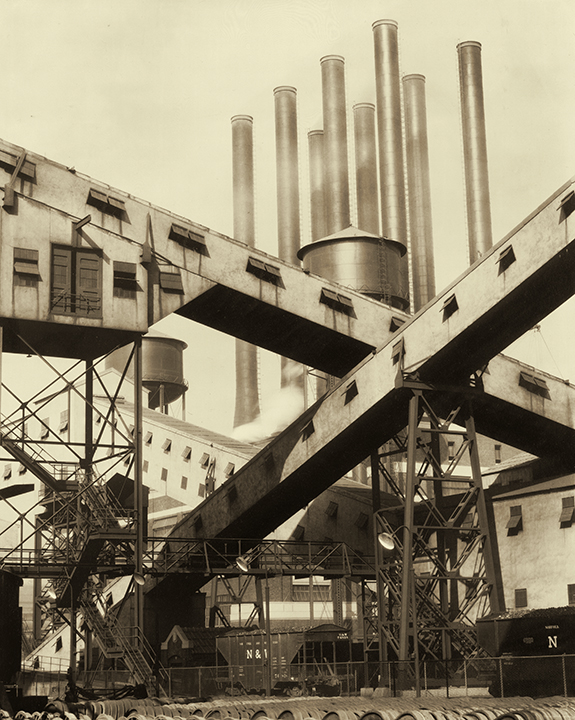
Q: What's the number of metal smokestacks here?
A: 8